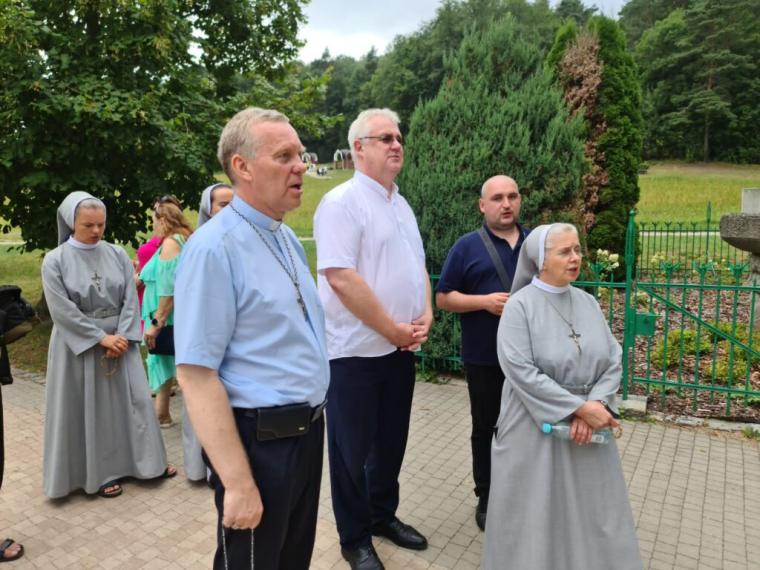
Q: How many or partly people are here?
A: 9